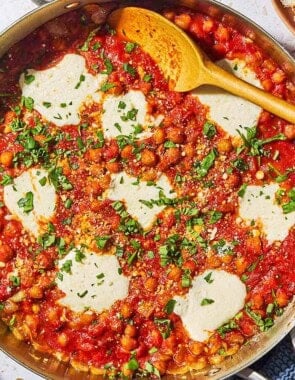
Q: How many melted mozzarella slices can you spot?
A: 8